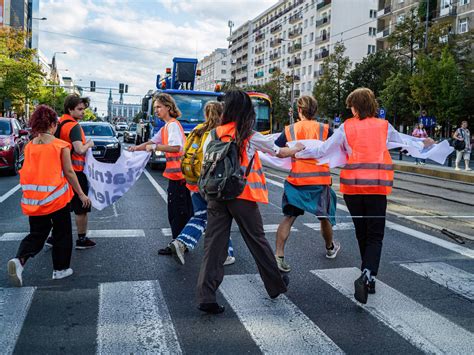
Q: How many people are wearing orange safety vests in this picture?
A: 7